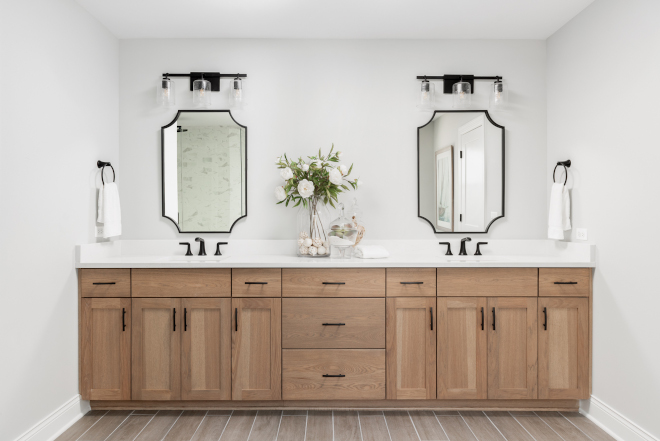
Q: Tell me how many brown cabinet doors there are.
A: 8